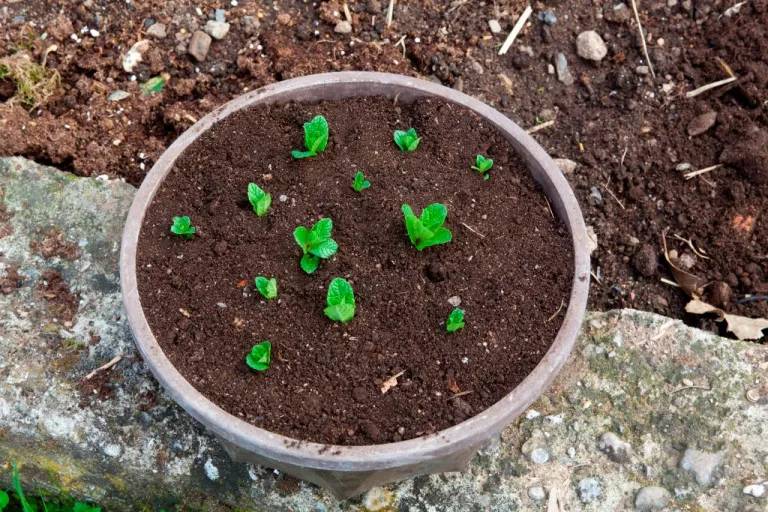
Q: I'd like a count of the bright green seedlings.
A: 12